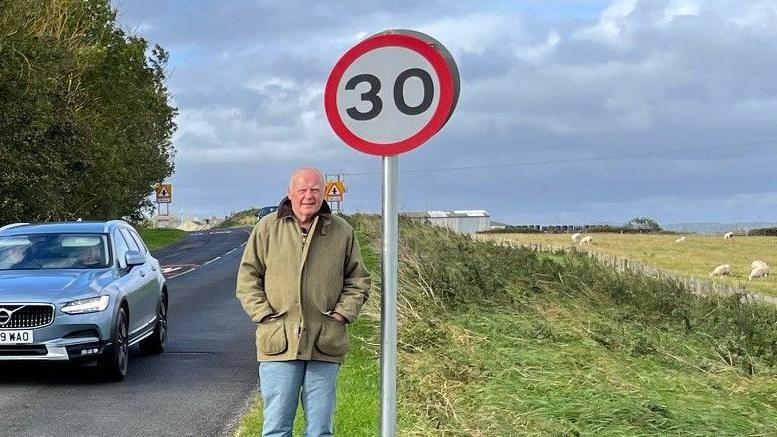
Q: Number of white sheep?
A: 7